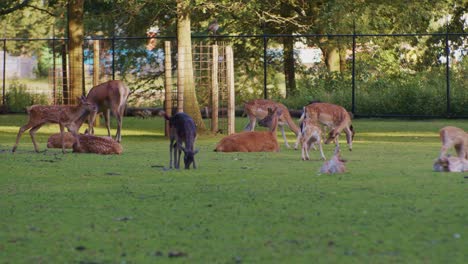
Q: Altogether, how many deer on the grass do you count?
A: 12